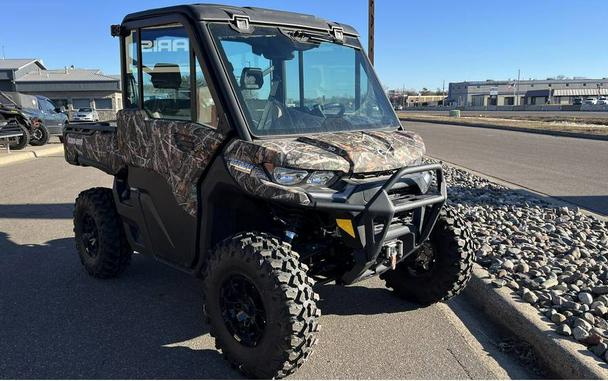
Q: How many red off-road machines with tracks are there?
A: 0